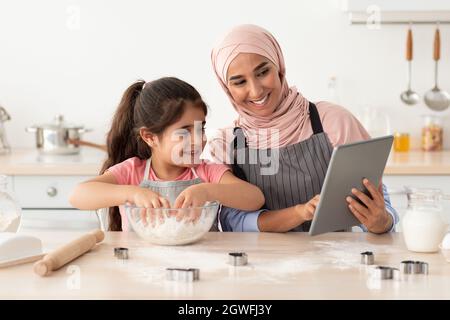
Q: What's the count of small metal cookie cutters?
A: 6